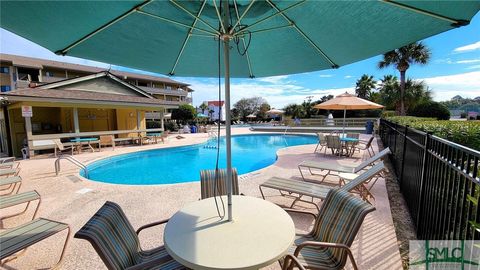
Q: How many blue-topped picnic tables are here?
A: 3